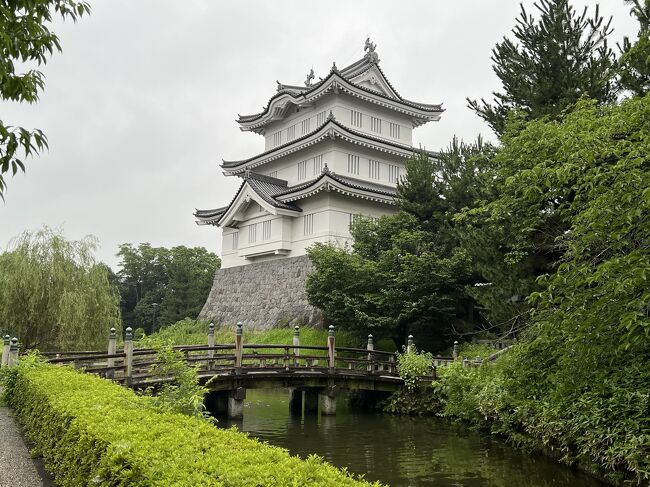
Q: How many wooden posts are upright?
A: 11